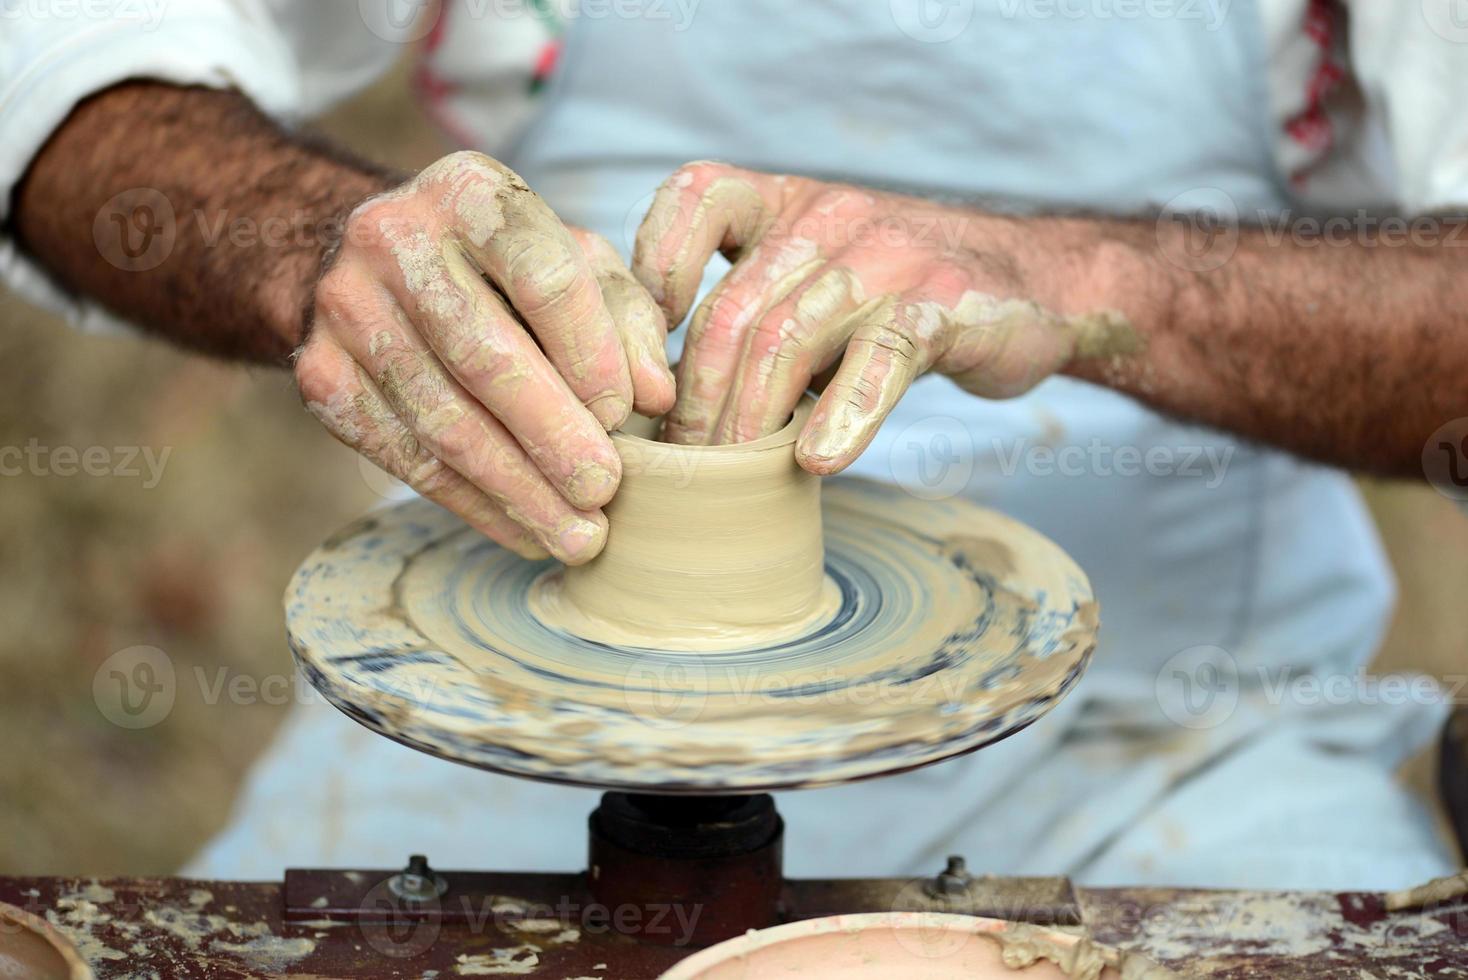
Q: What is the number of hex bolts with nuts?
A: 2